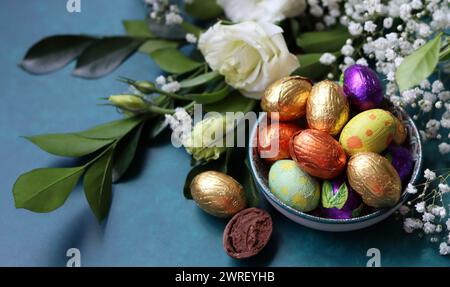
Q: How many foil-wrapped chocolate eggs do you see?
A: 12